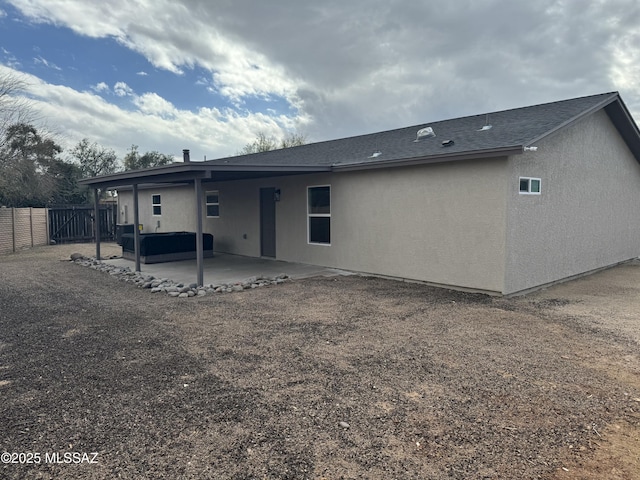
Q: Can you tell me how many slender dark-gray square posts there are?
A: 3